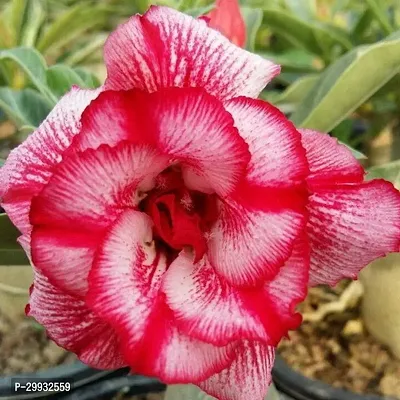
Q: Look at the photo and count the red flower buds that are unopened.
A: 1